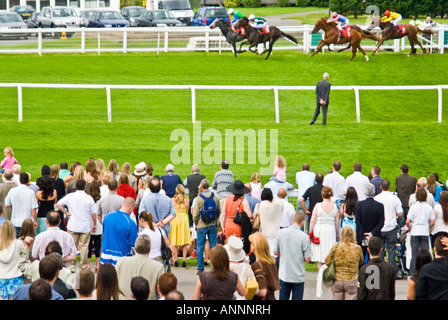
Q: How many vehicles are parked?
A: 10